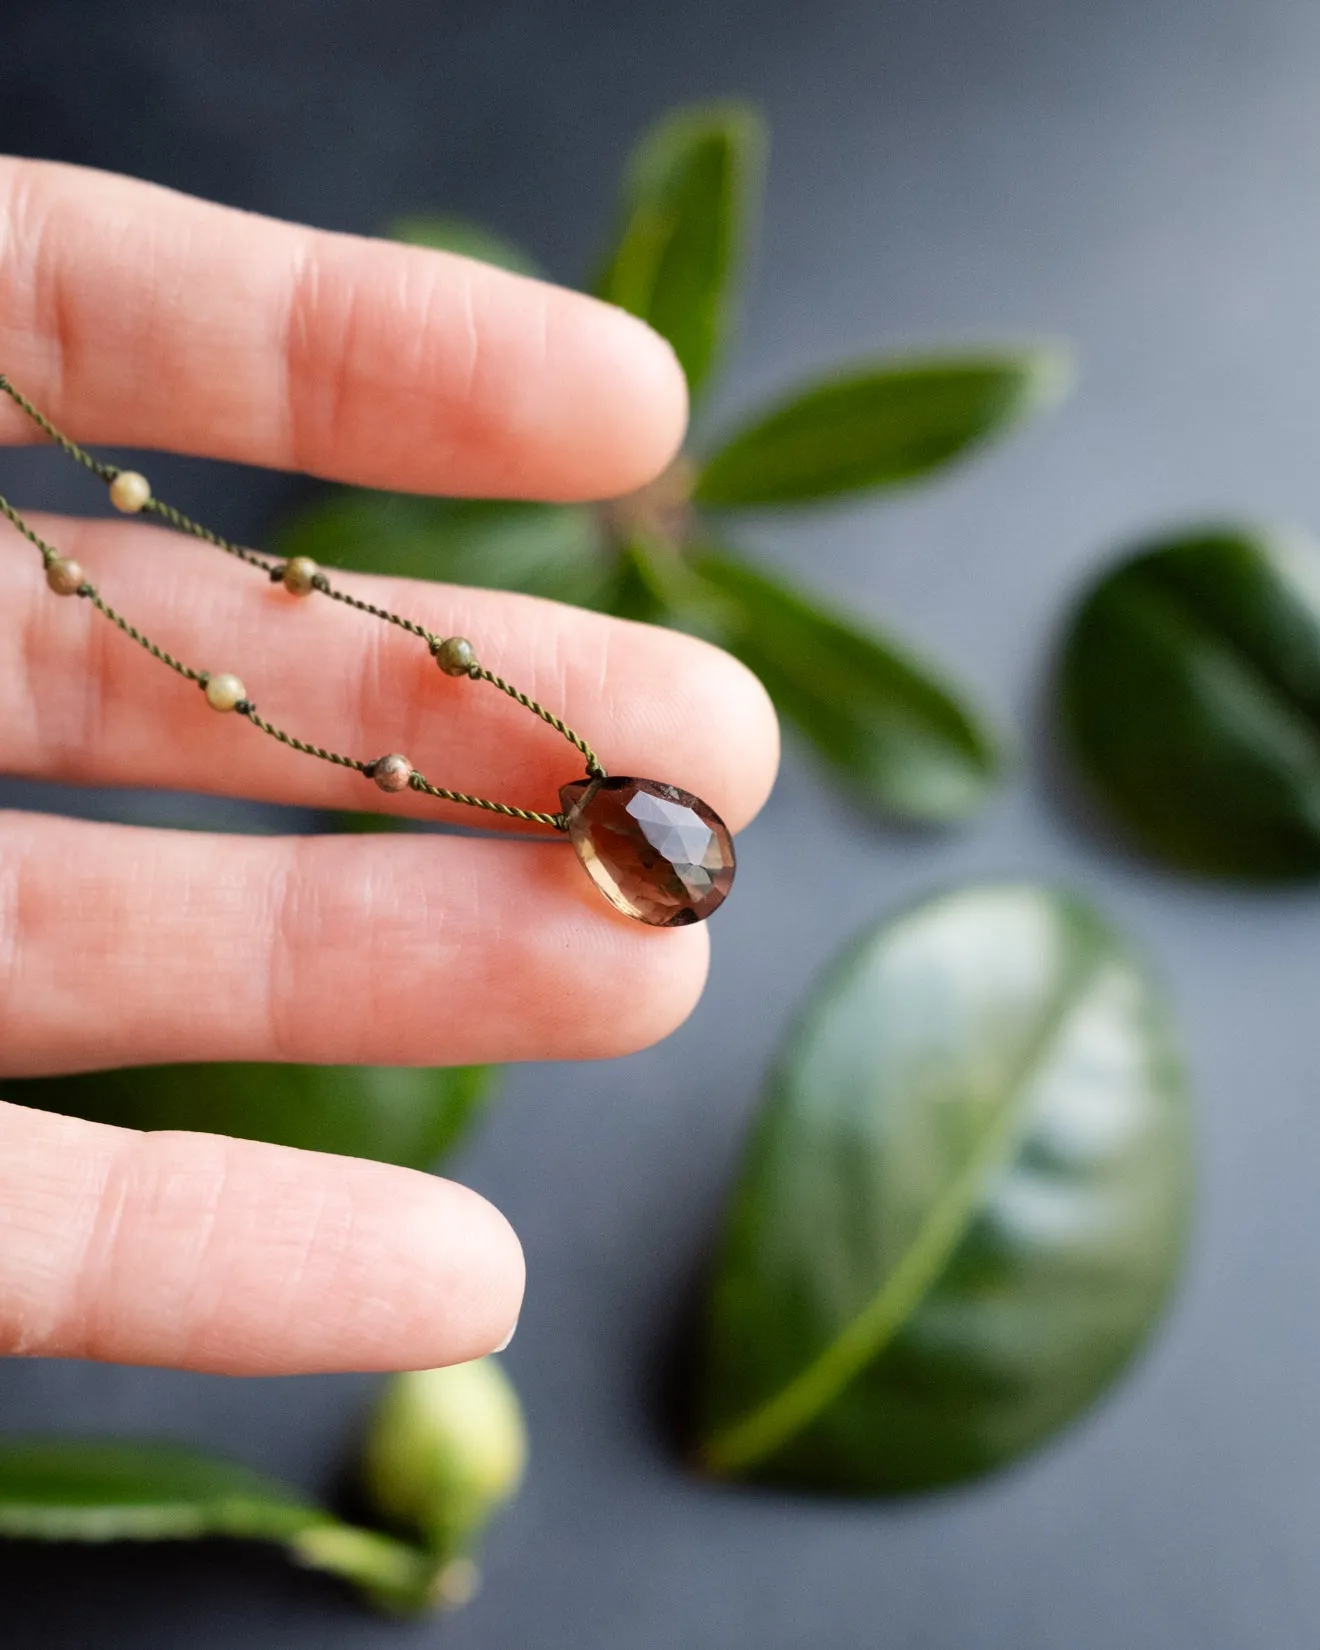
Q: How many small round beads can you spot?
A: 6